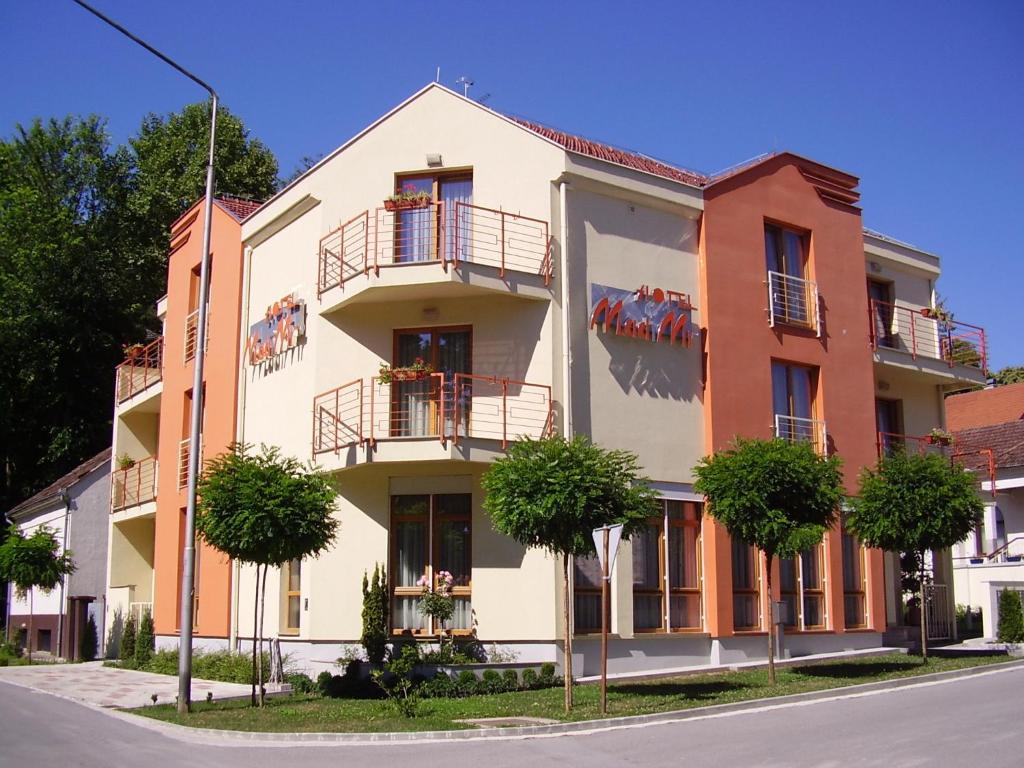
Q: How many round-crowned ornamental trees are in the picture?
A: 5